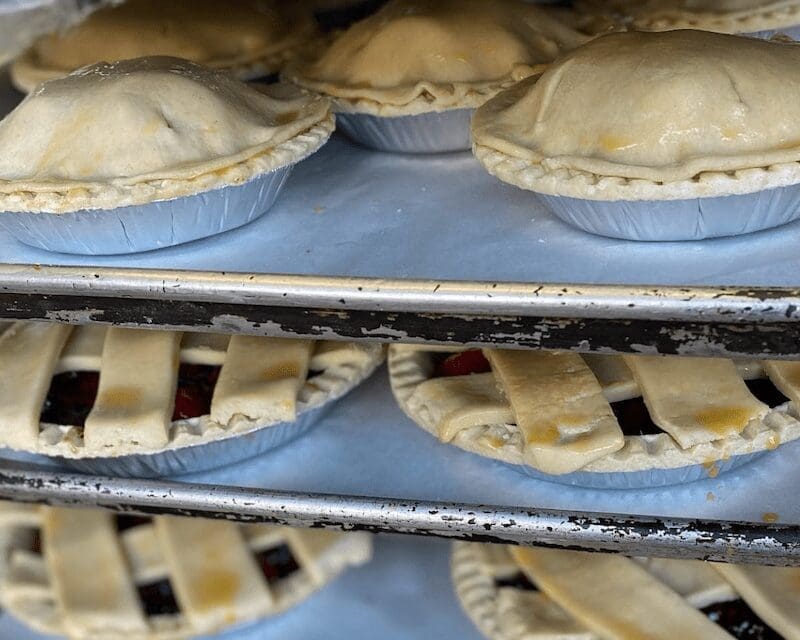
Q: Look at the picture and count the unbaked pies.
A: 9